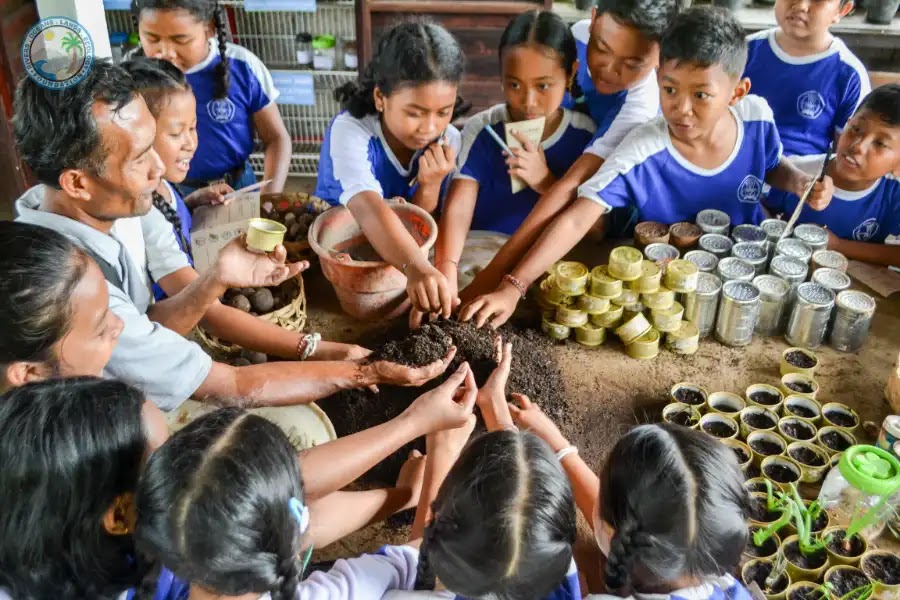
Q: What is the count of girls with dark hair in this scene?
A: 9